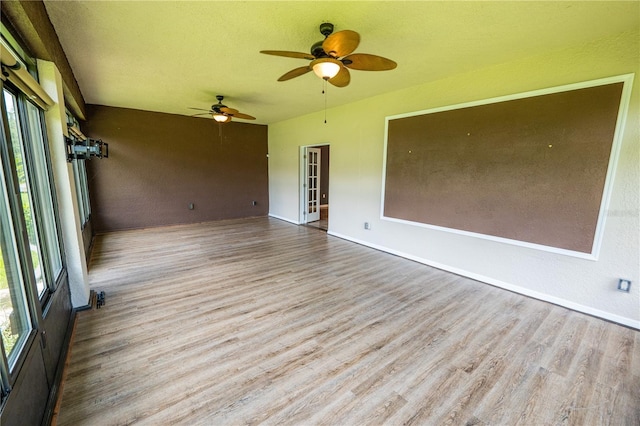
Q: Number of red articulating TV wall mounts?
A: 0